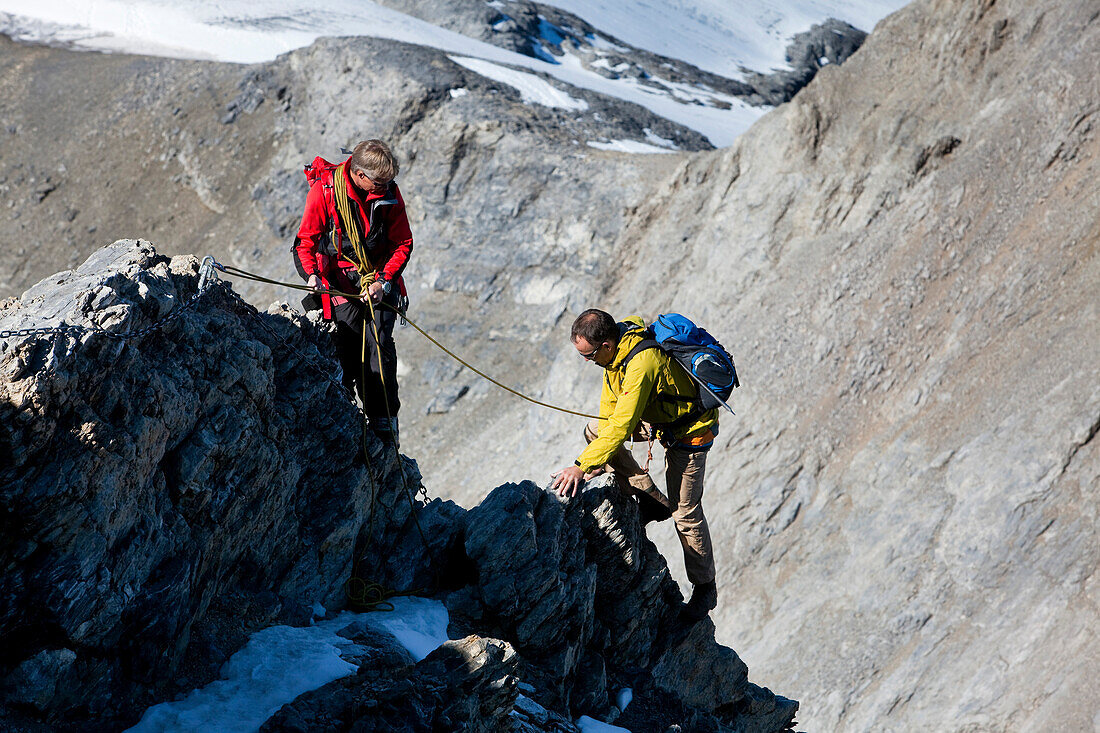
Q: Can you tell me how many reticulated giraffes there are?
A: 0